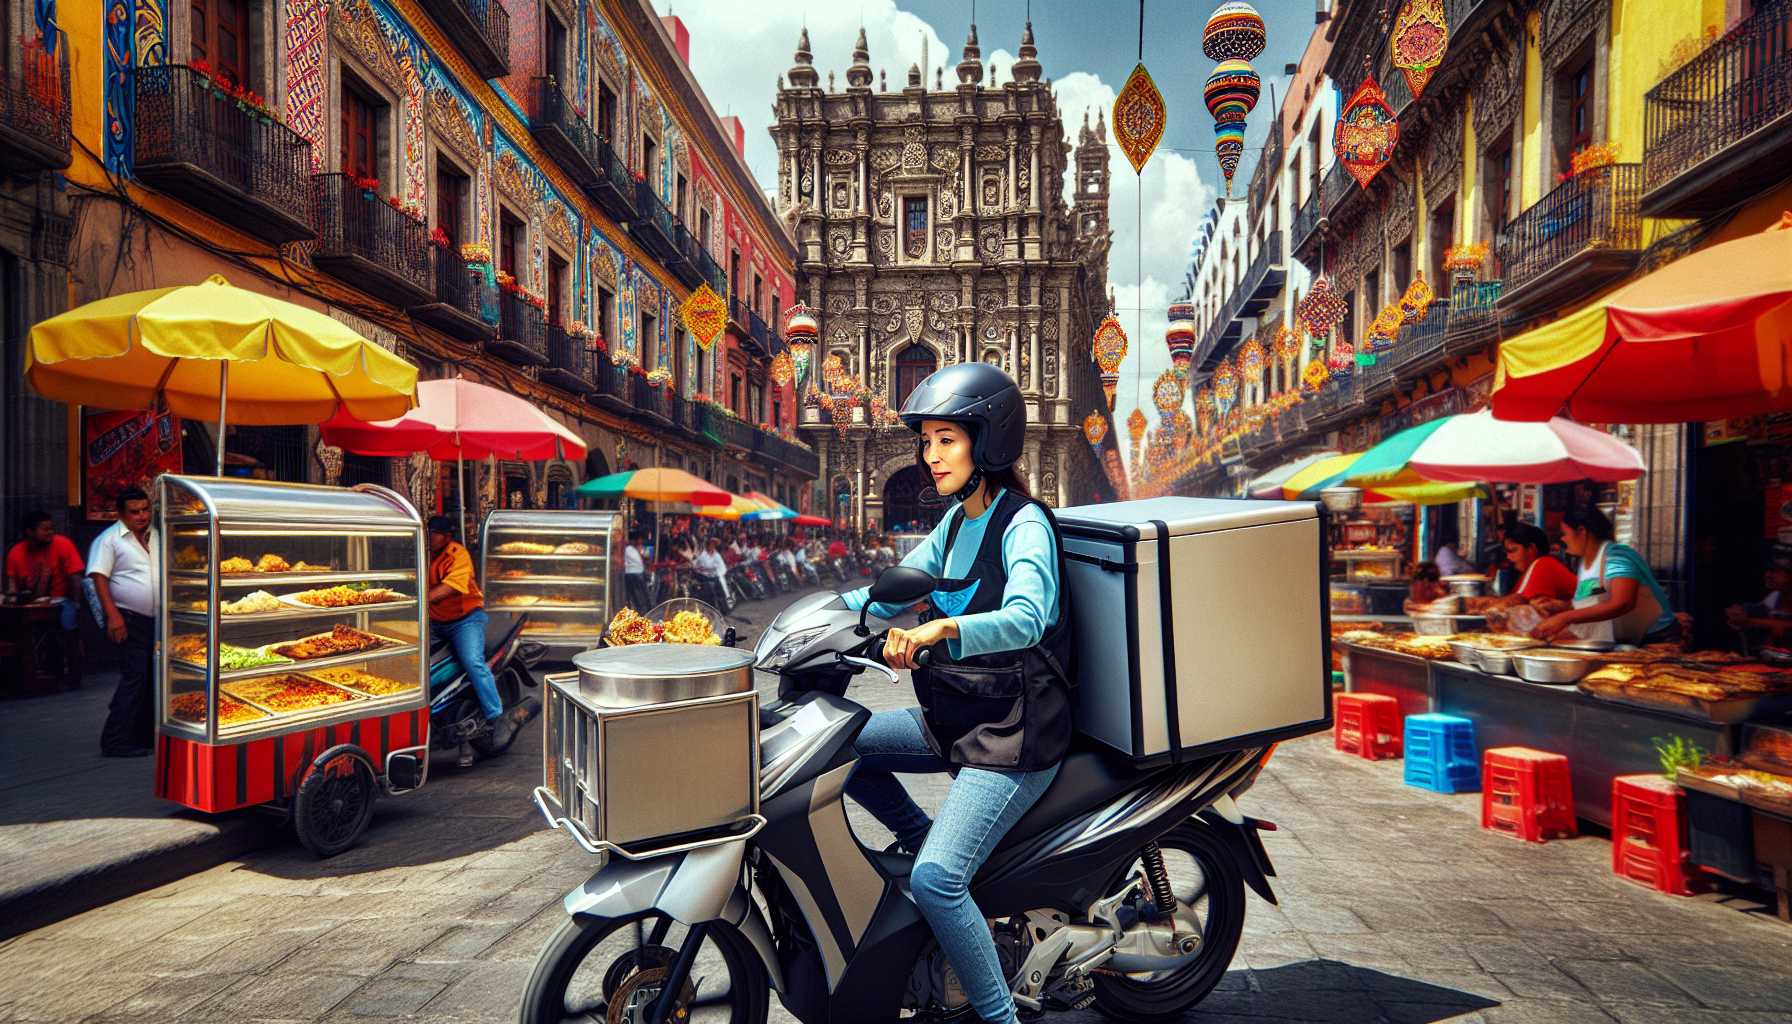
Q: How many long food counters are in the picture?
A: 1